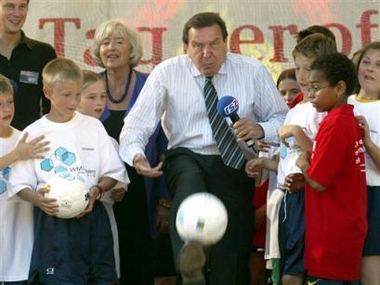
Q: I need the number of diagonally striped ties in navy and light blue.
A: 1